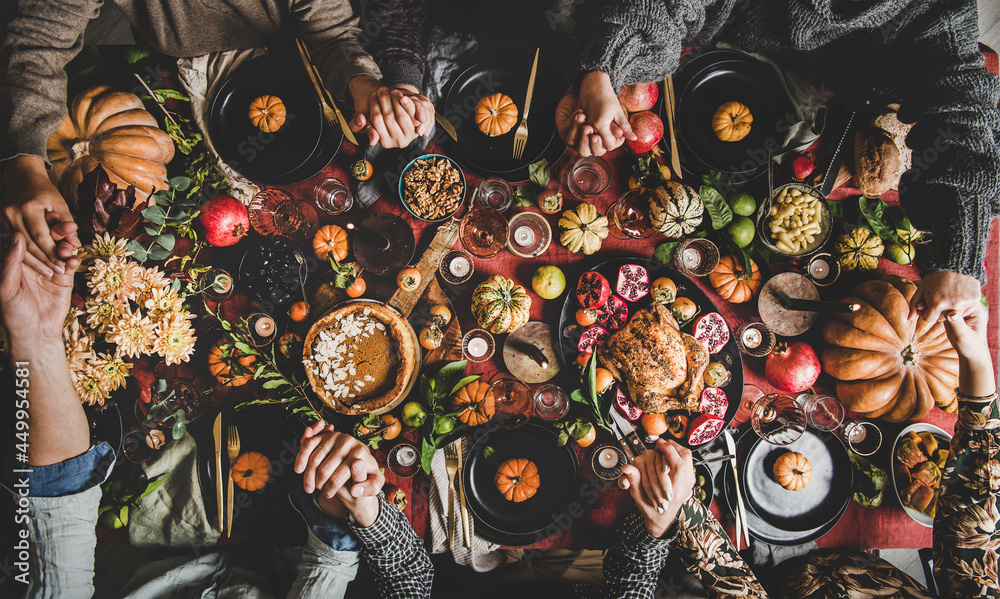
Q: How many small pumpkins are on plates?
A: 6